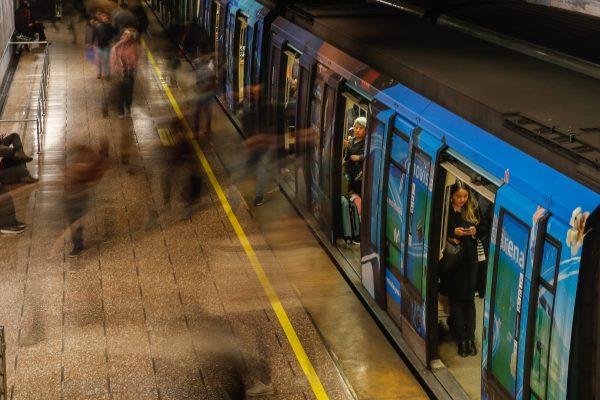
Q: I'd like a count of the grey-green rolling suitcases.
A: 1